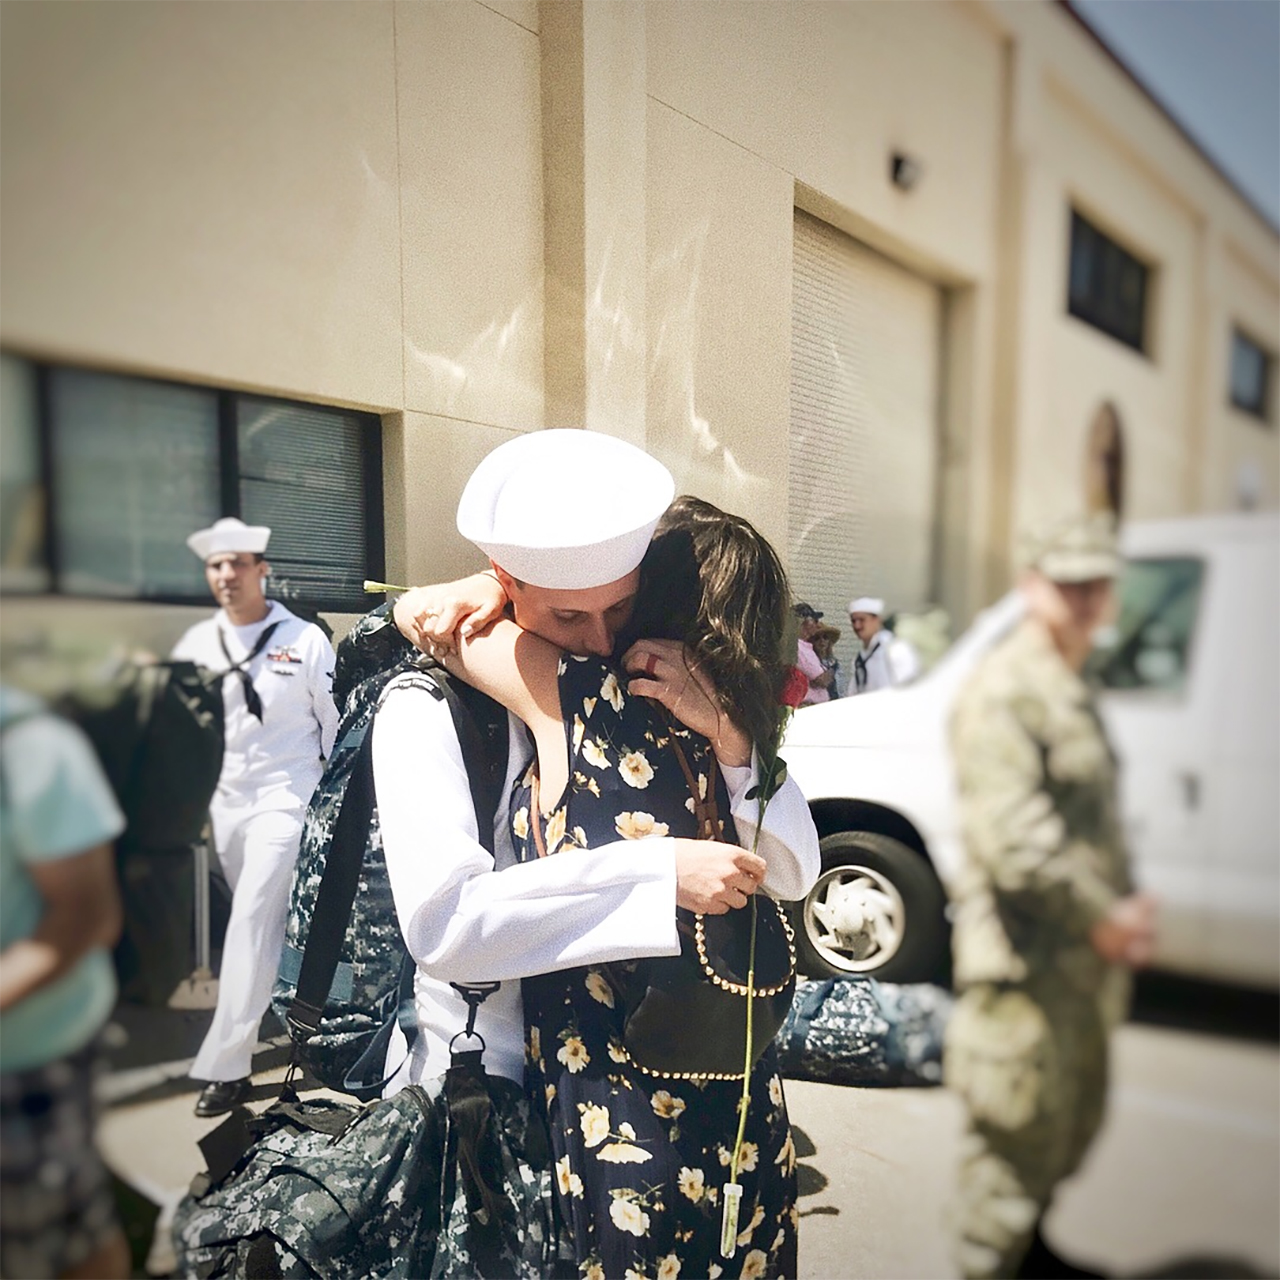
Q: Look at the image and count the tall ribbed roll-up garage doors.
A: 1